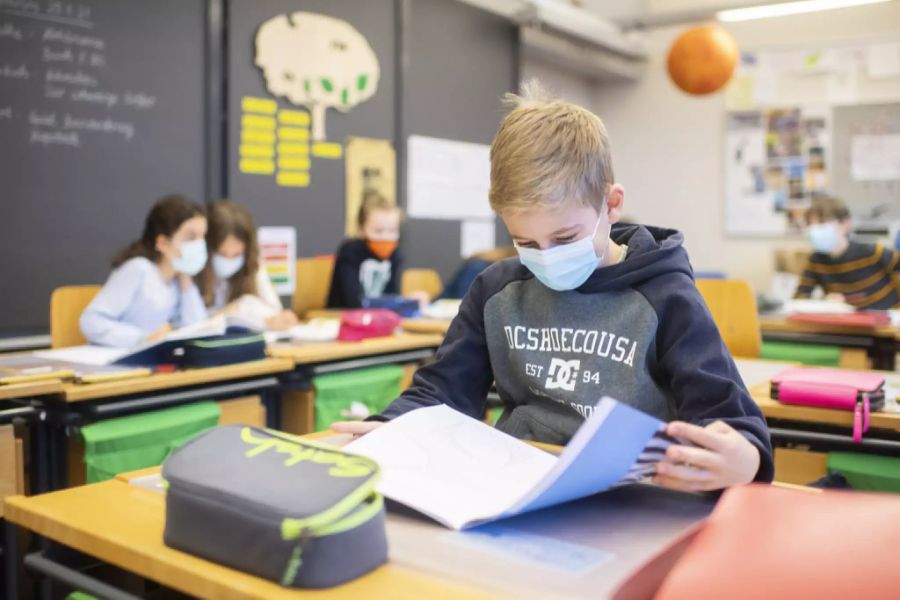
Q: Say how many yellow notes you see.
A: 11